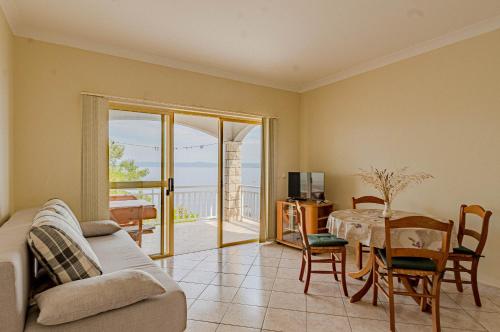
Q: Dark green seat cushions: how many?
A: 3